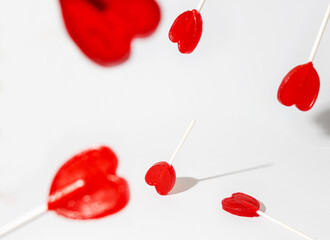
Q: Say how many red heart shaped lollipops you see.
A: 6